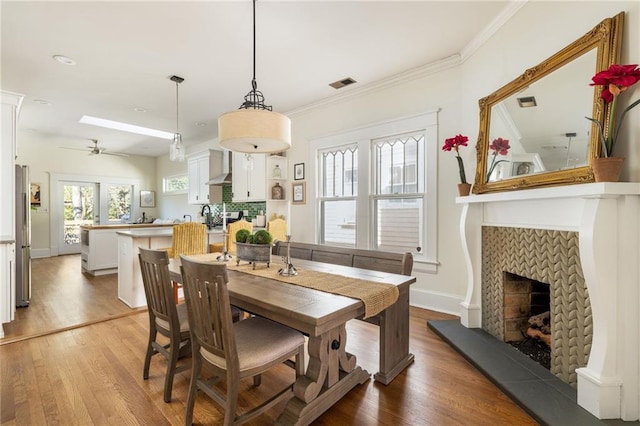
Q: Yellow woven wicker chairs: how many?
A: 3